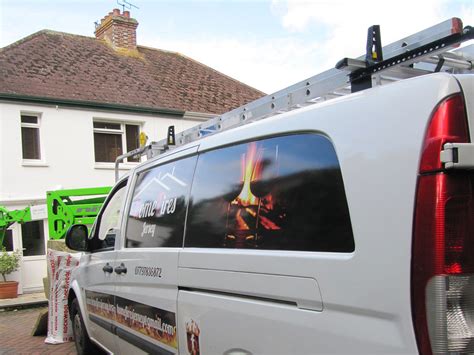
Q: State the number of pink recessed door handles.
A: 0